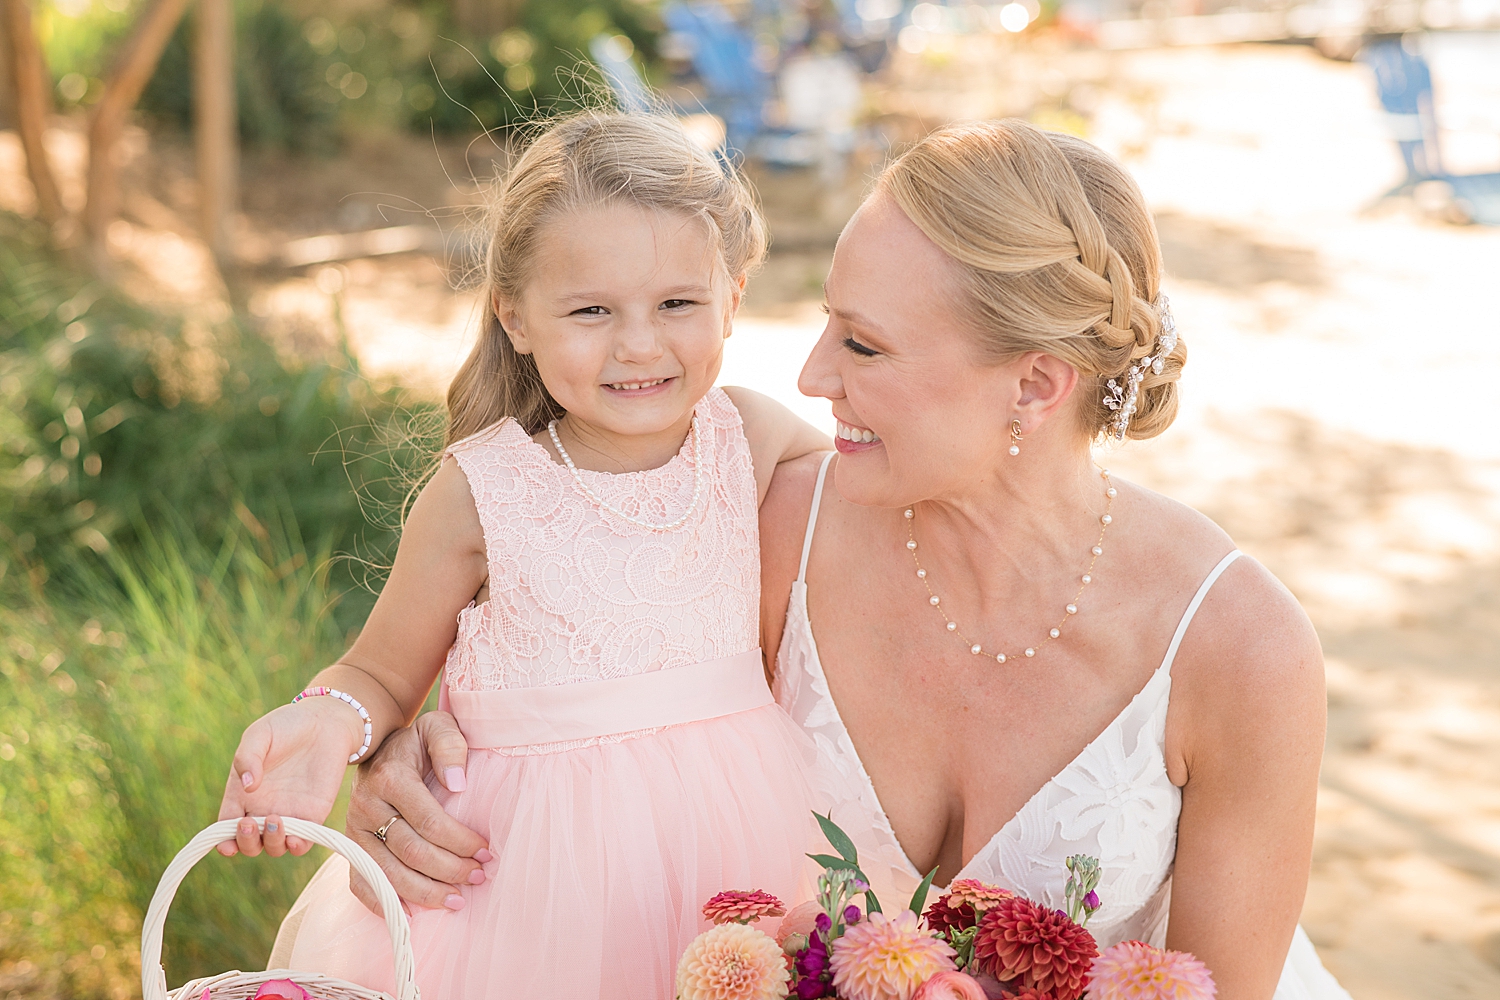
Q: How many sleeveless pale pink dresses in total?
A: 1